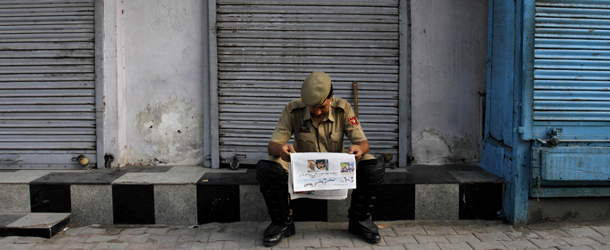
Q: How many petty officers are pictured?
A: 1